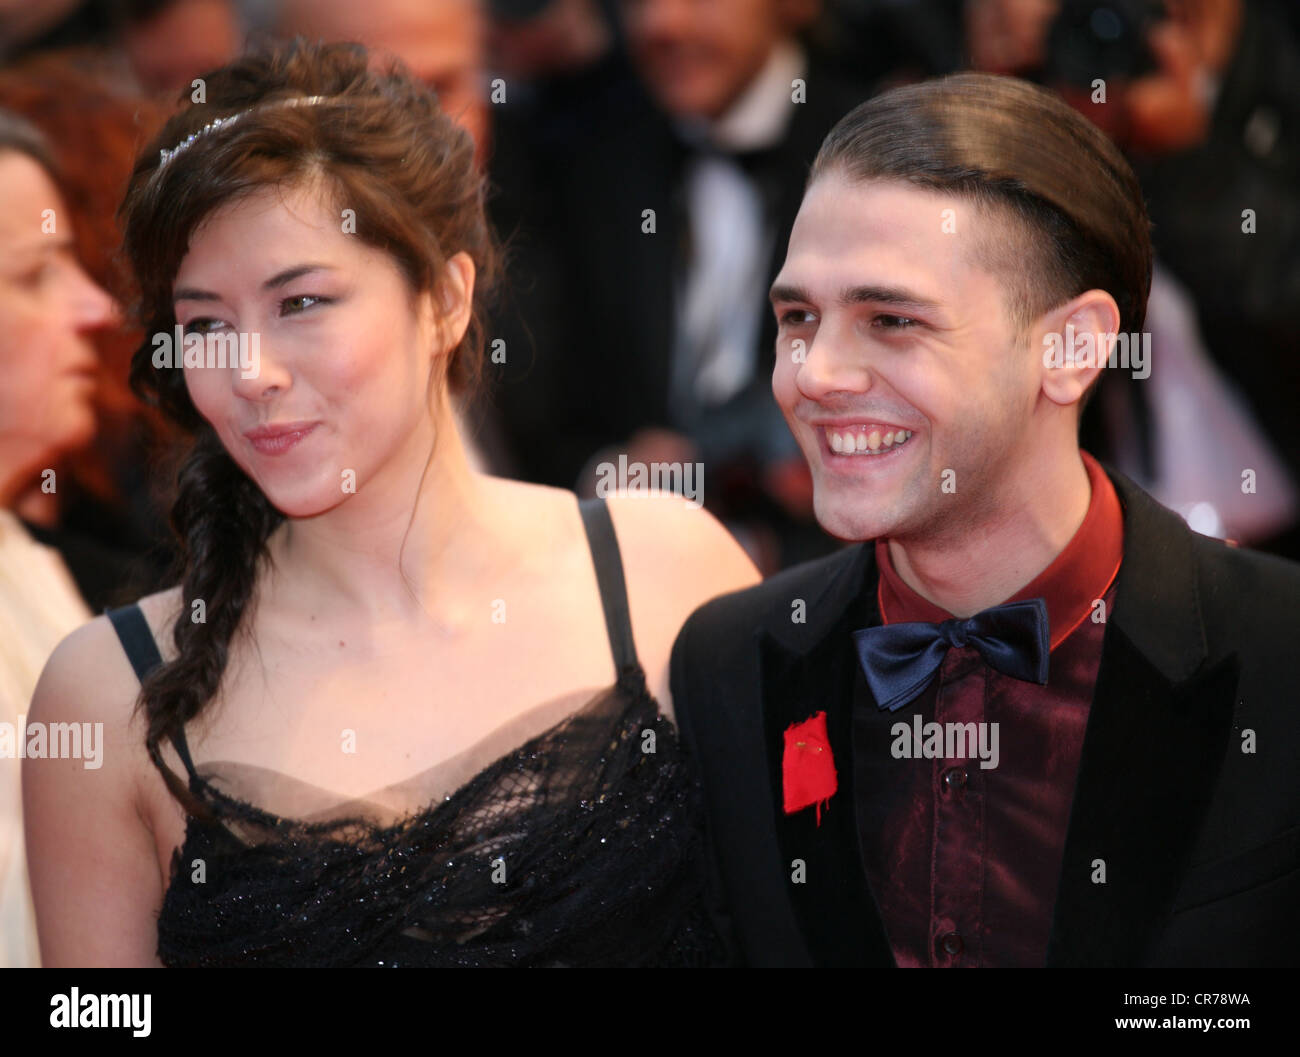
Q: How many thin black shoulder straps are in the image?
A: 2